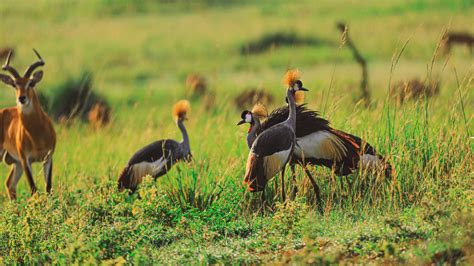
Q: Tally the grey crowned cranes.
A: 4